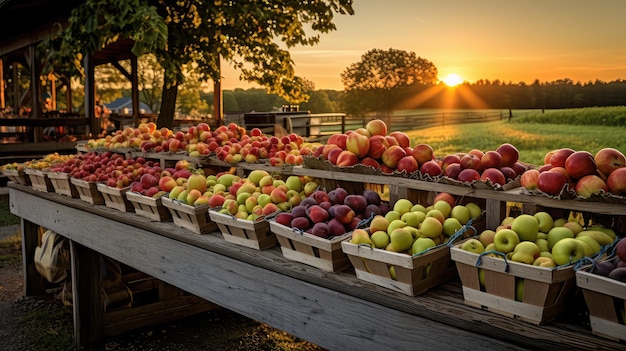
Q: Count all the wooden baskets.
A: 12